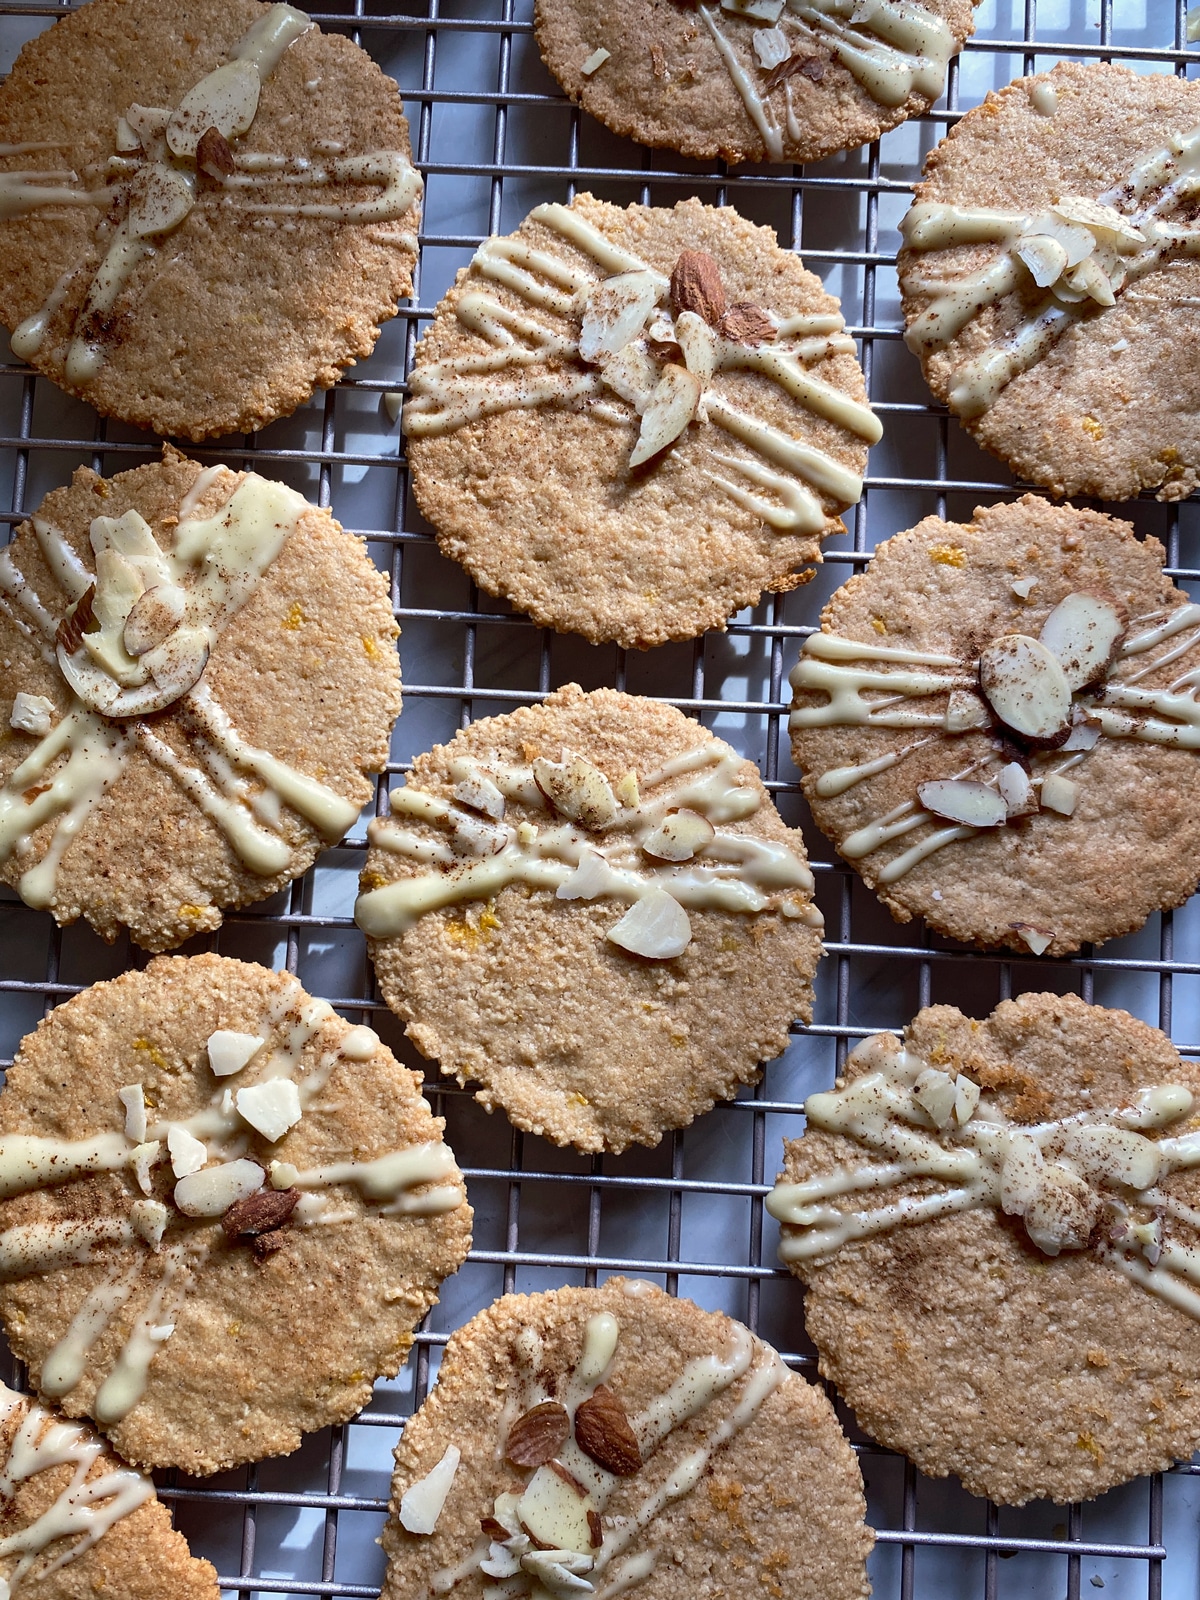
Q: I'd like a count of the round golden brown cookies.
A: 11